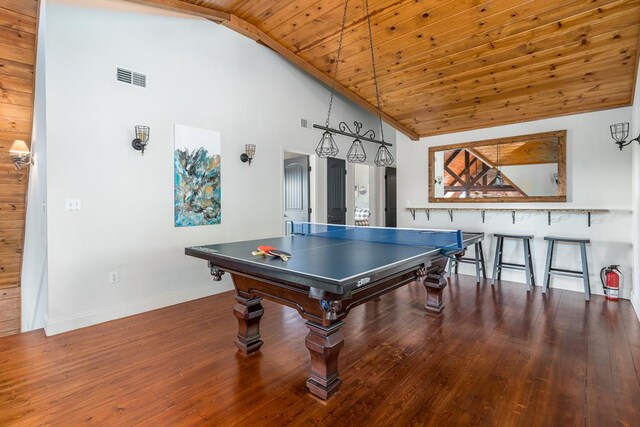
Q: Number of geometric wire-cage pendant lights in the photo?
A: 3